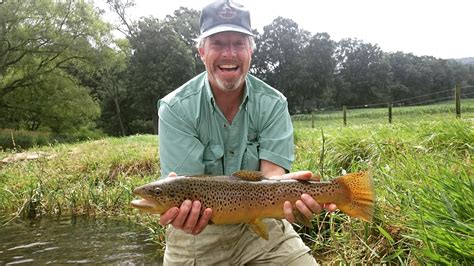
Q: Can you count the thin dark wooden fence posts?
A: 4